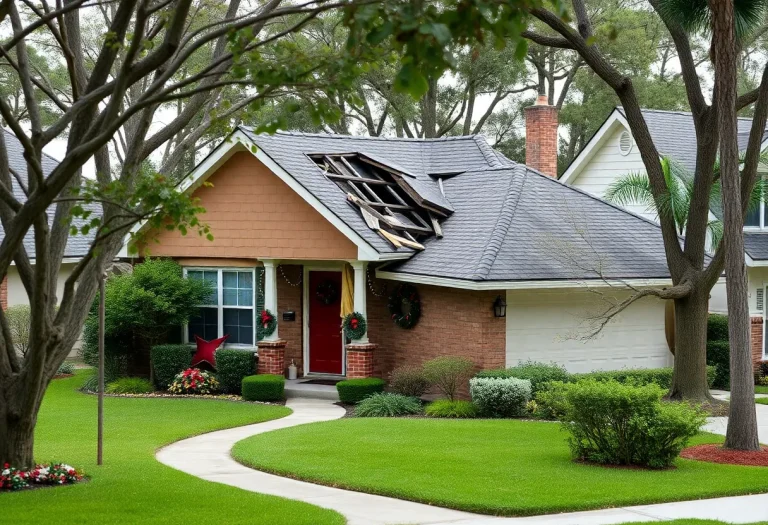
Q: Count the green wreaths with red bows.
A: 2